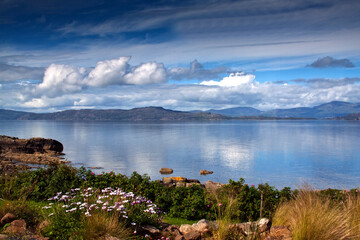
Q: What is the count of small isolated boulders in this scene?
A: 2